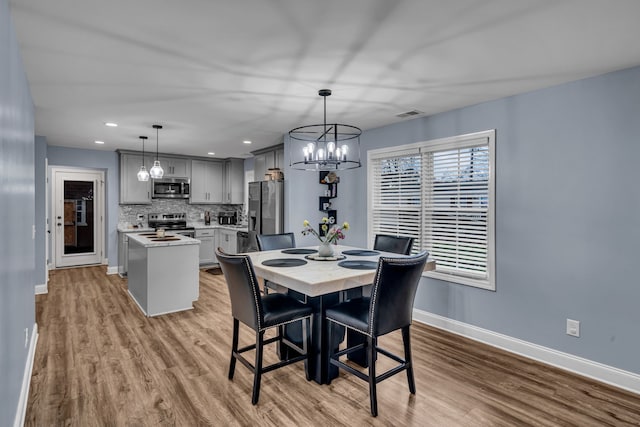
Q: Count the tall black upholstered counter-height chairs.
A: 4